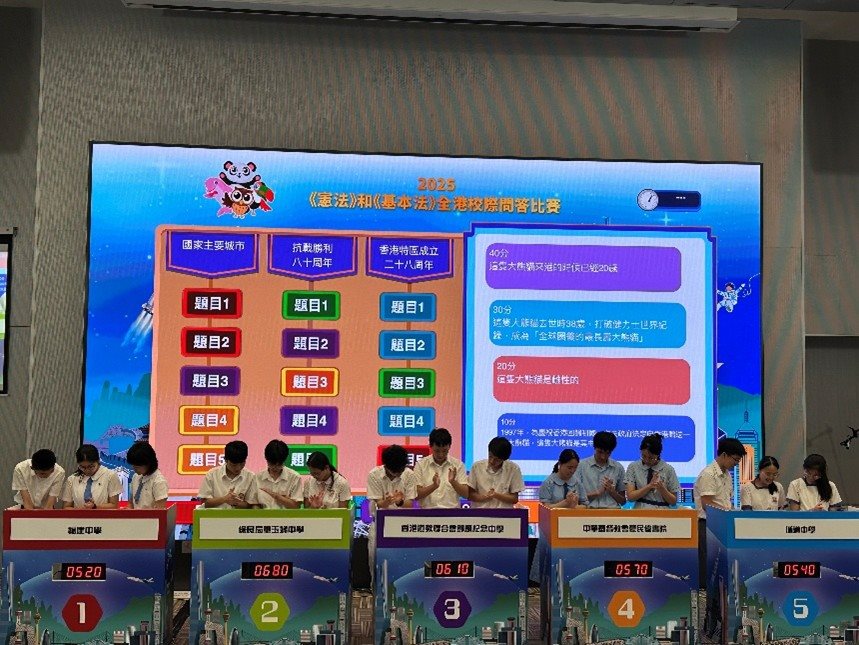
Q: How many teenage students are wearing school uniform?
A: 15